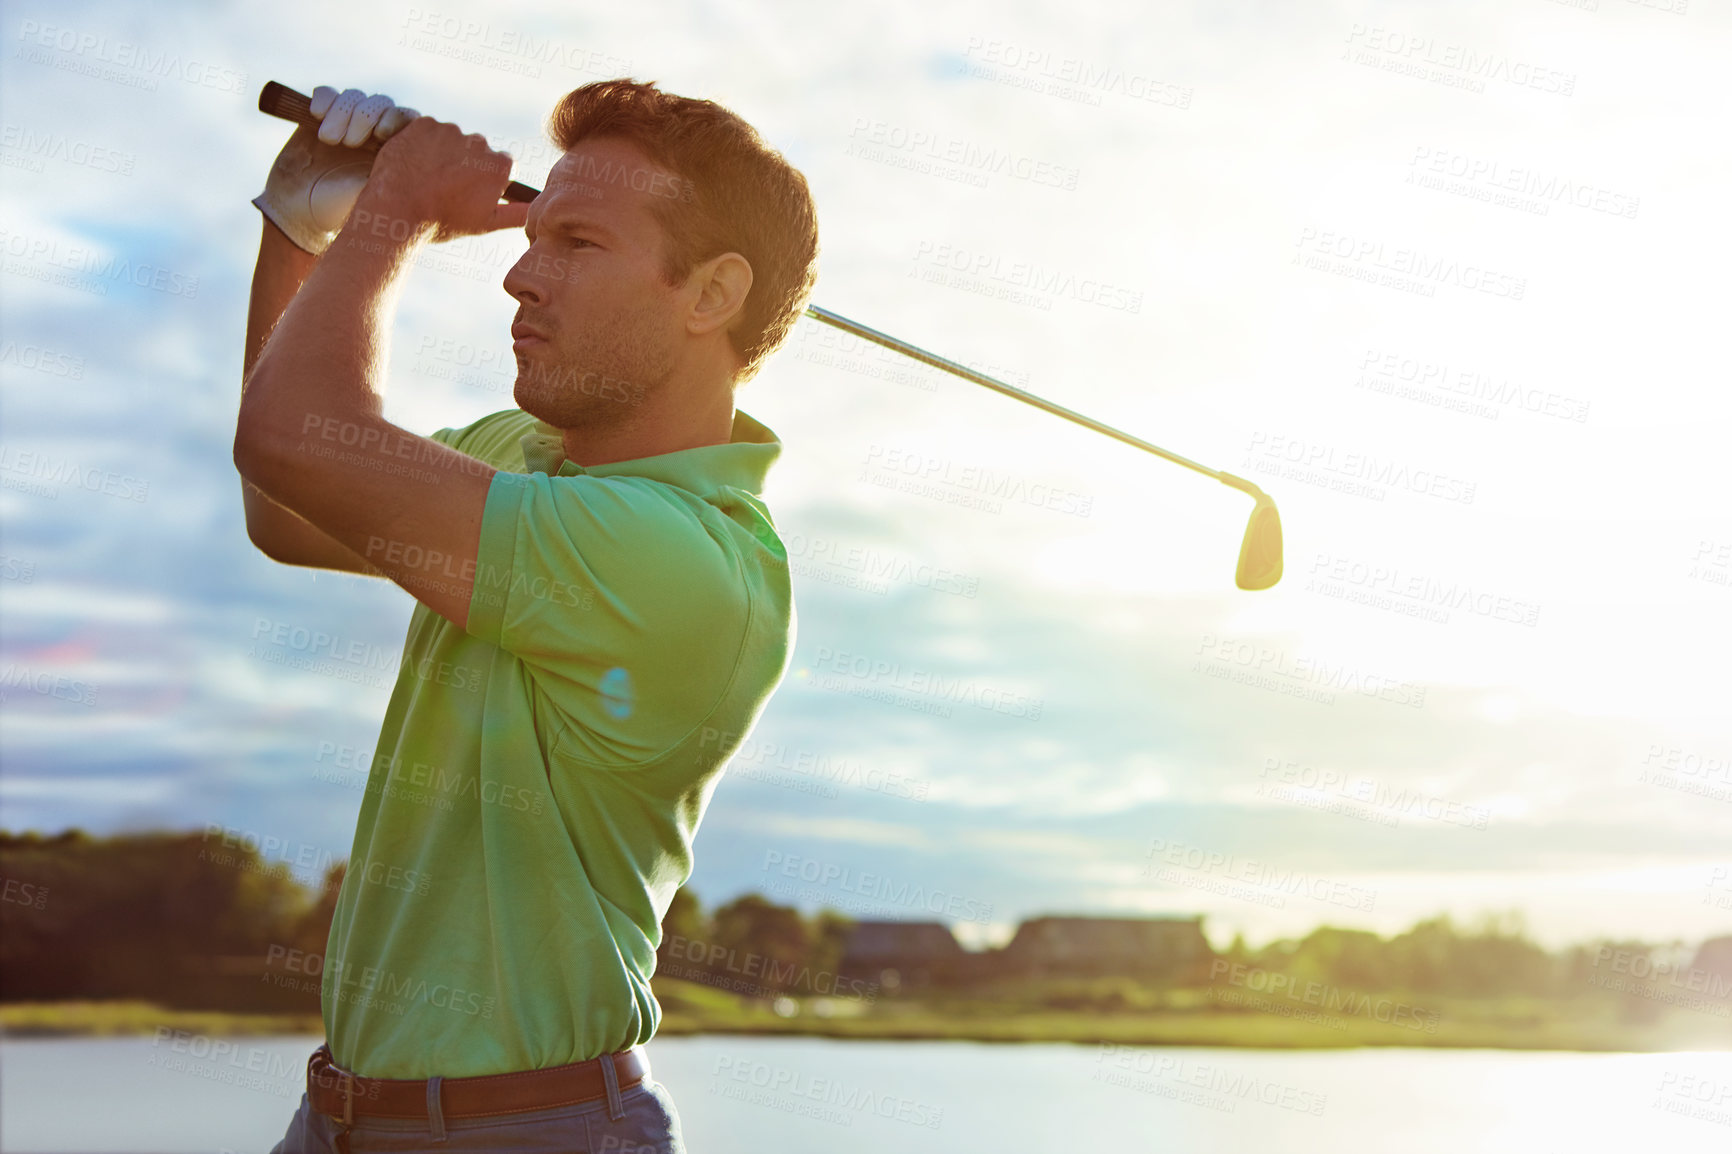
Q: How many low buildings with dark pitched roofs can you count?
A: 2